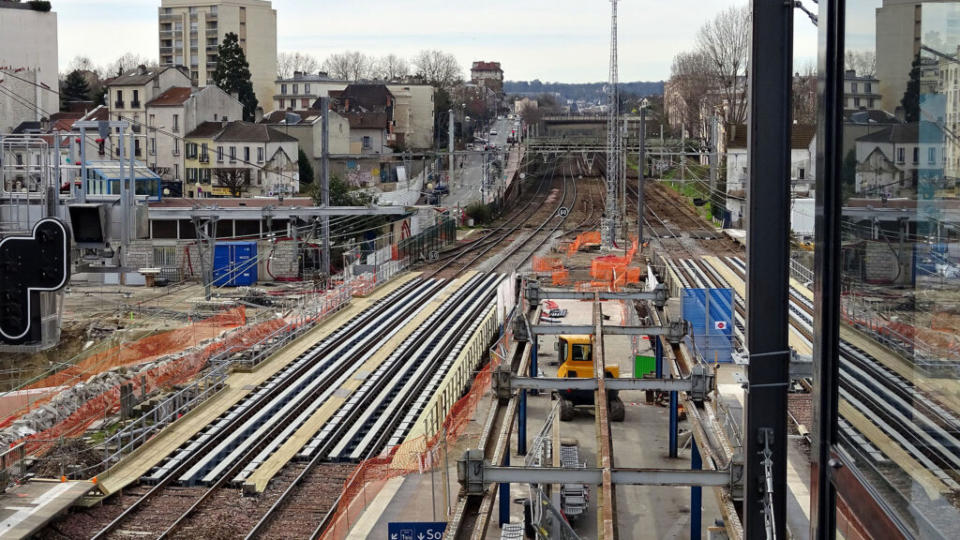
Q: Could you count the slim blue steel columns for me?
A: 6